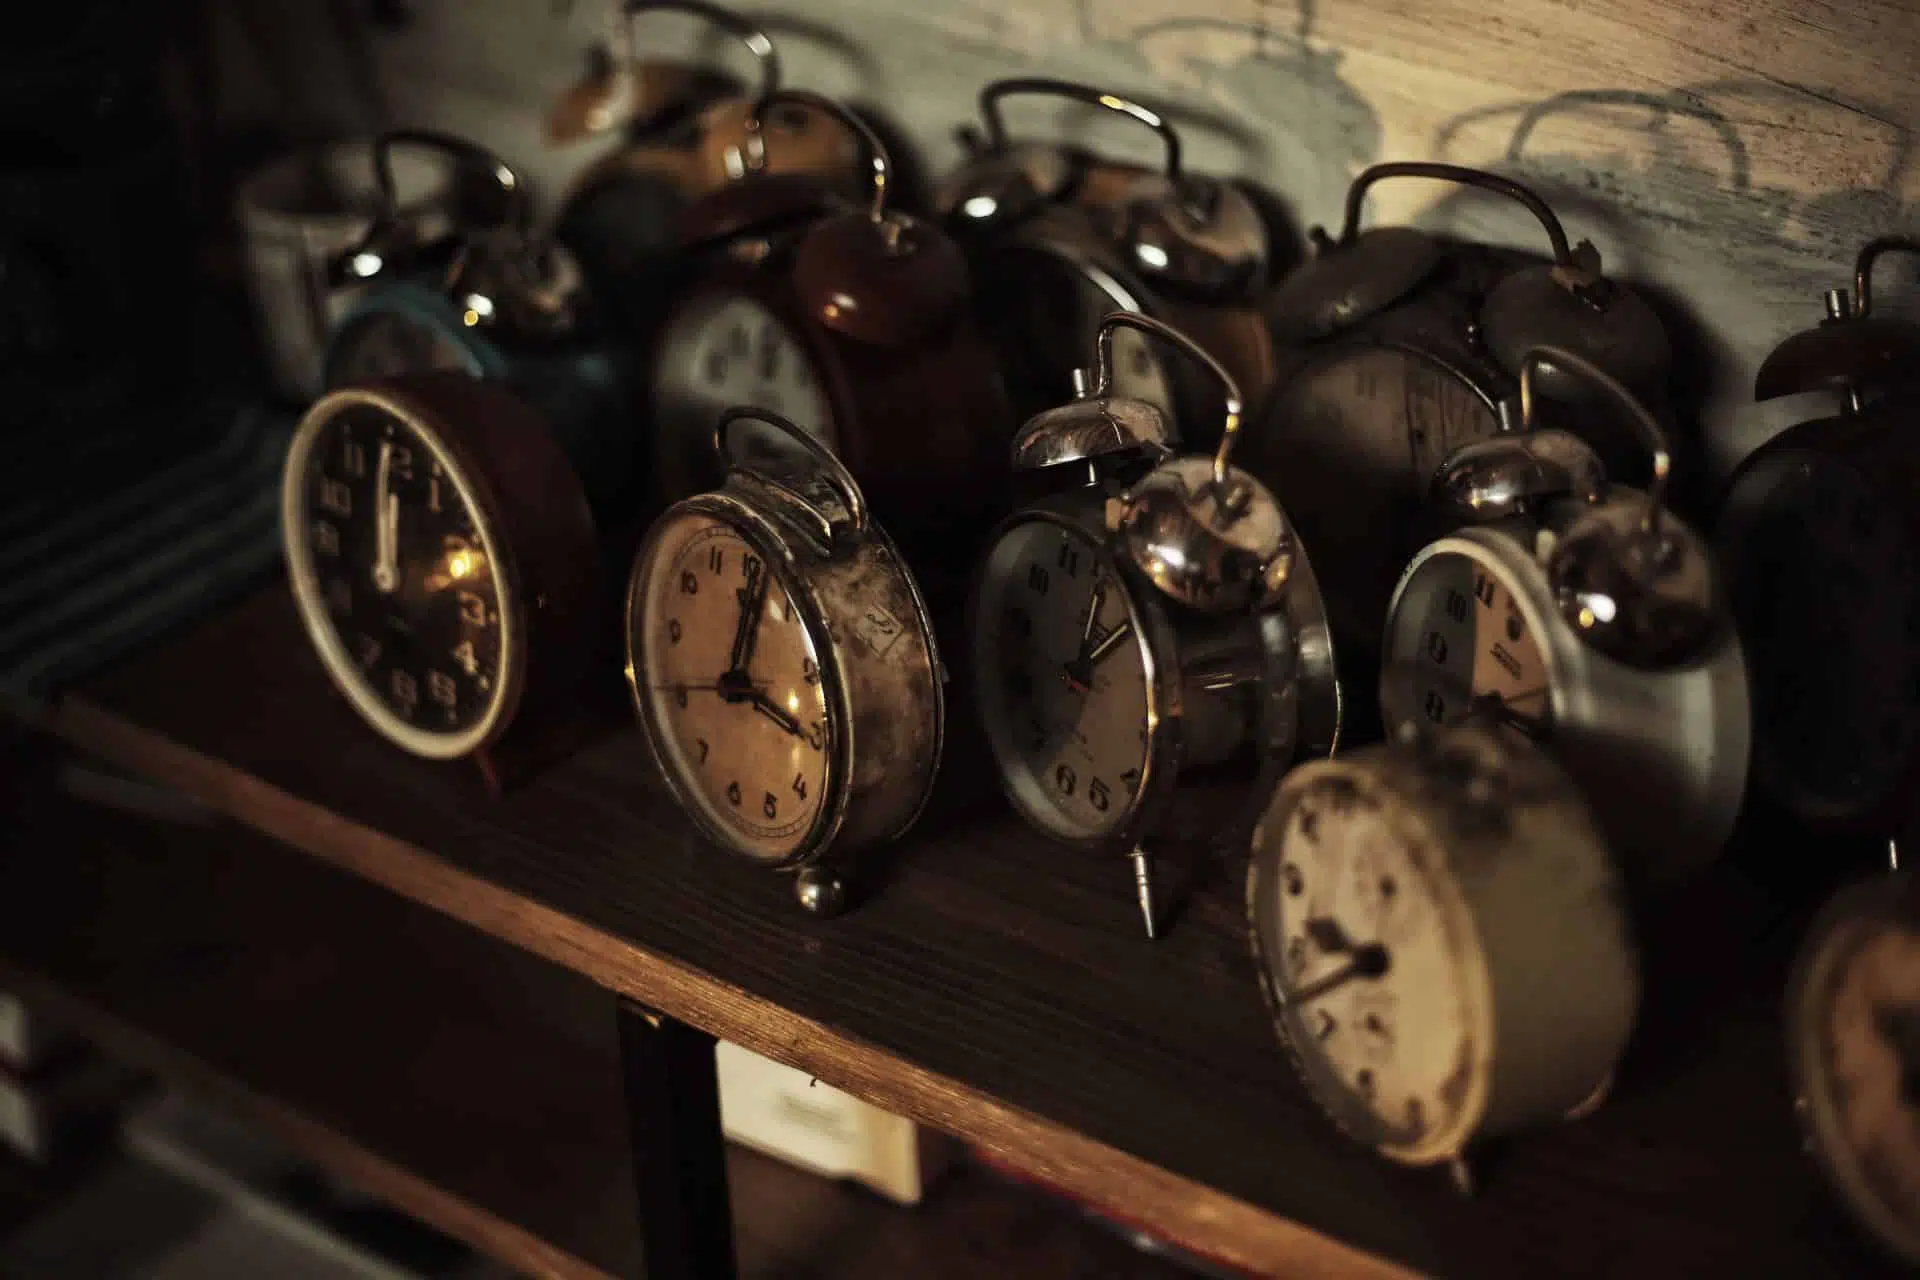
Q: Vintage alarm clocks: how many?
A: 12